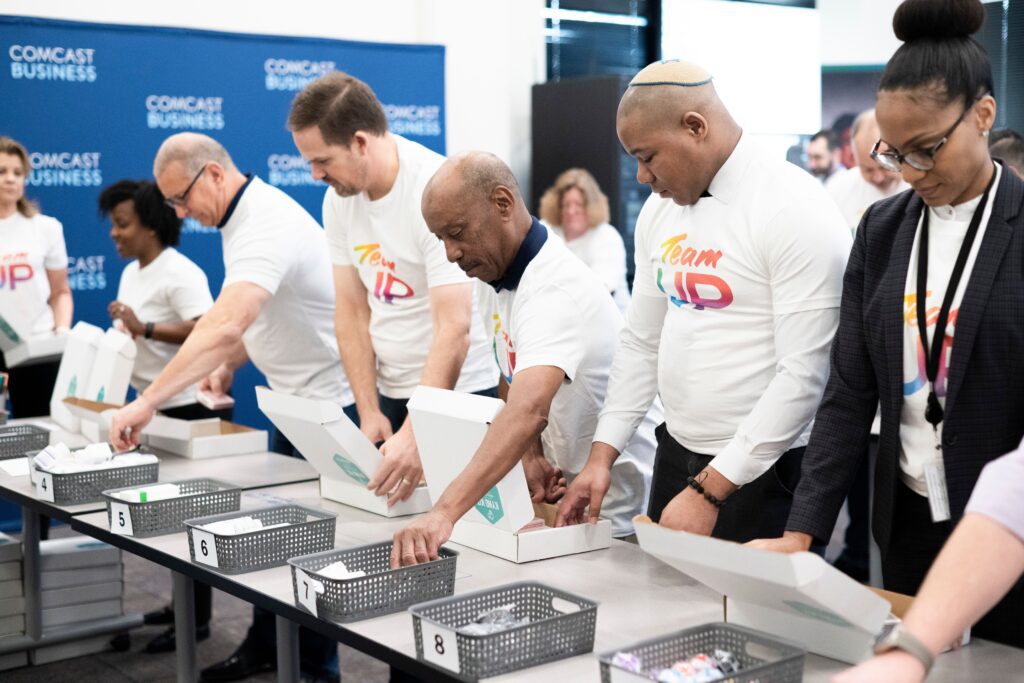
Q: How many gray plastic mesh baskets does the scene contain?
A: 7